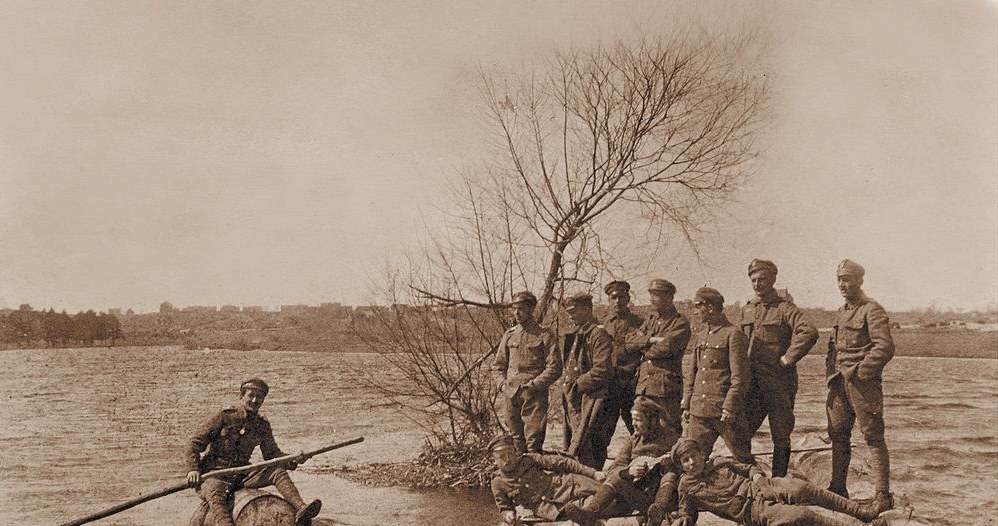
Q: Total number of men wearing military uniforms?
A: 11